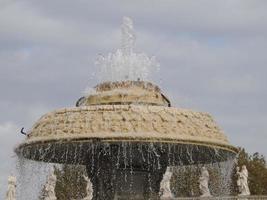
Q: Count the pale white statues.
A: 6